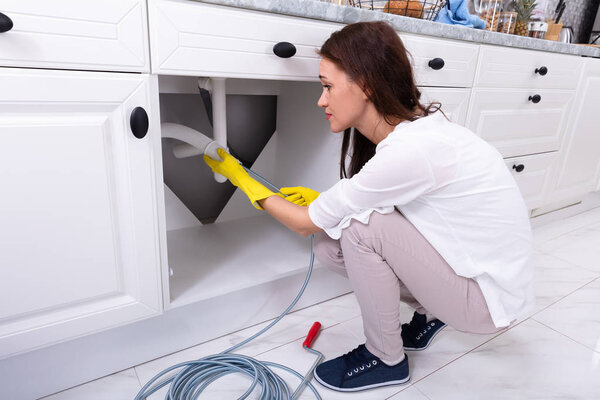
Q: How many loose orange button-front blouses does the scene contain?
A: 0